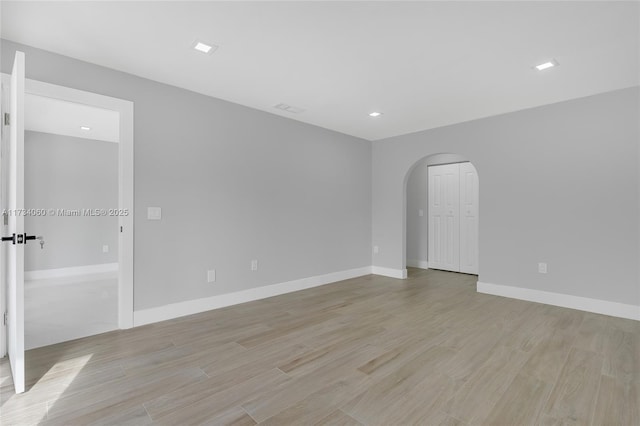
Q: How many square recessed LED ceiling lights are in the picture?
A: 4